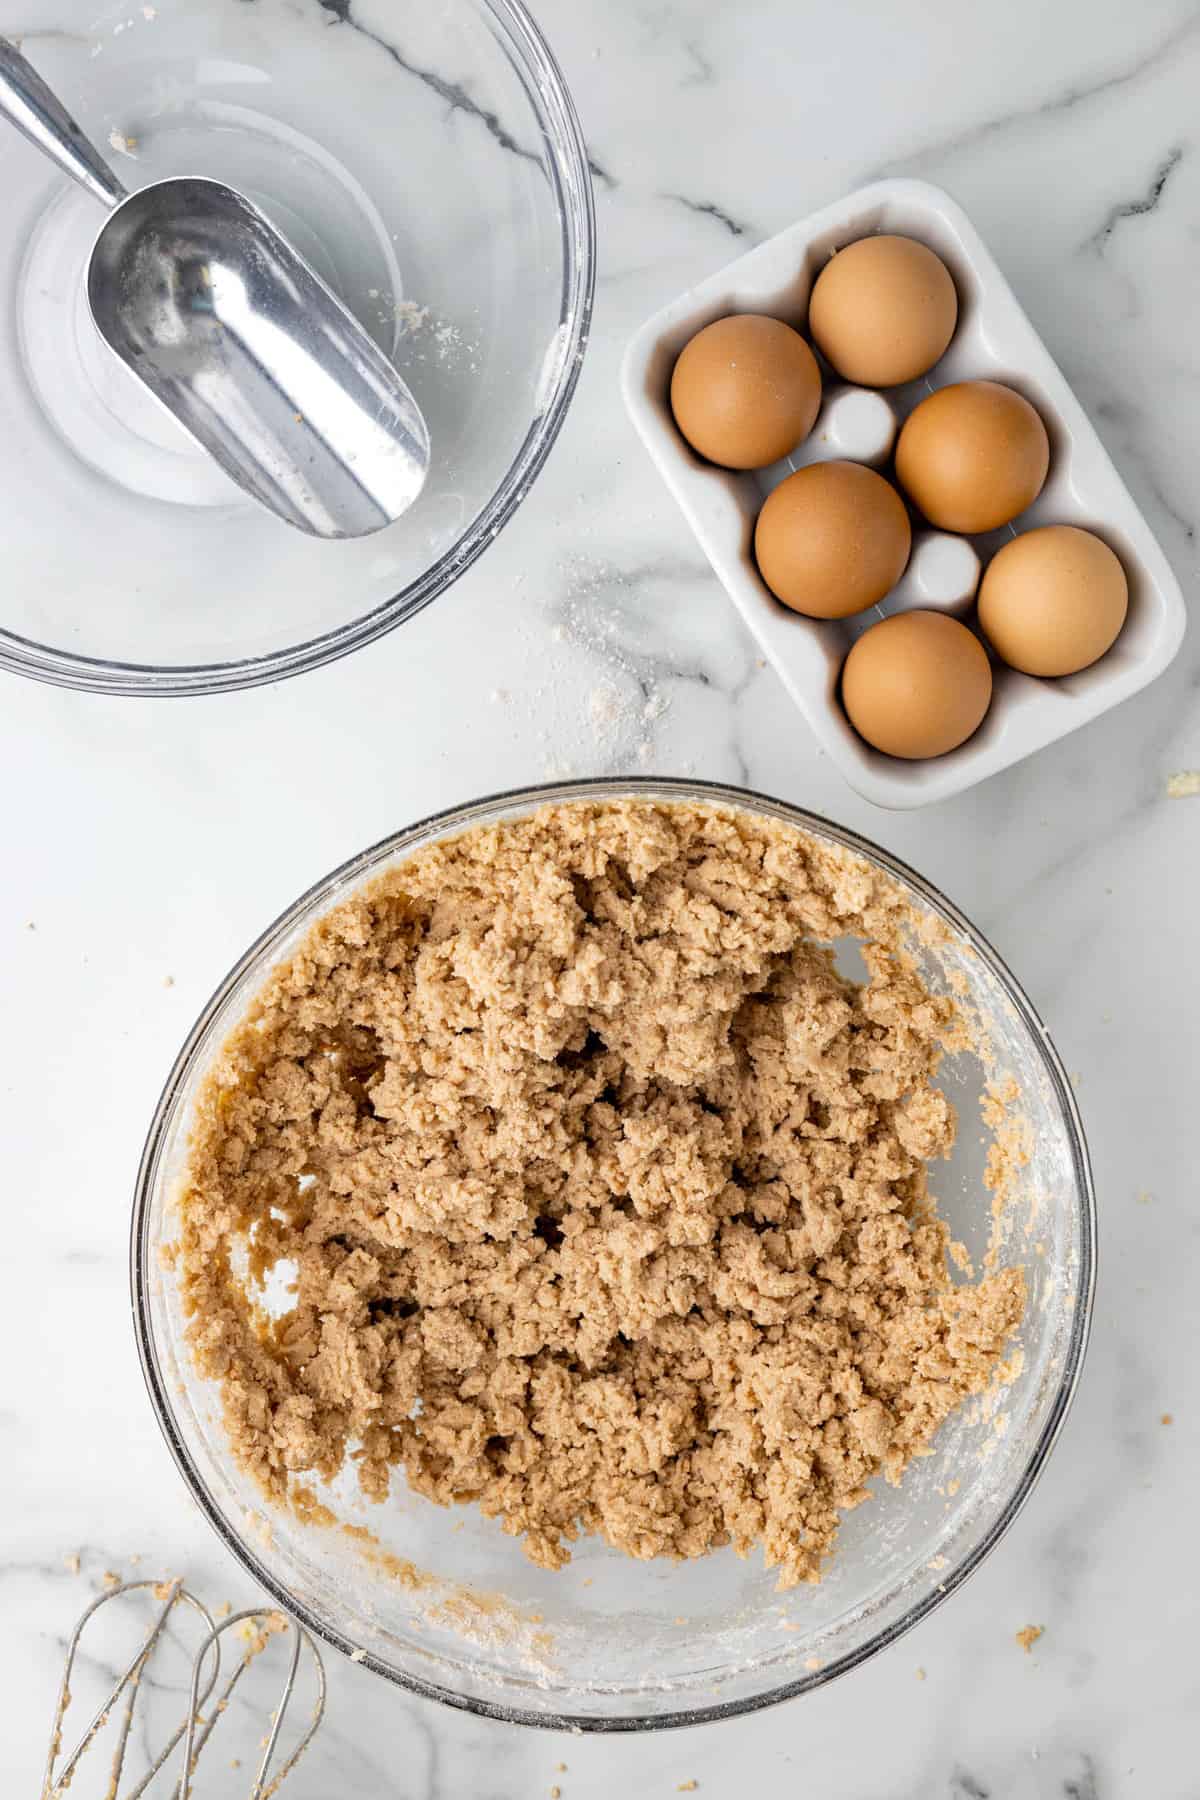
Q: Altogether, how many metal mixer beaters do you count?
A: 2